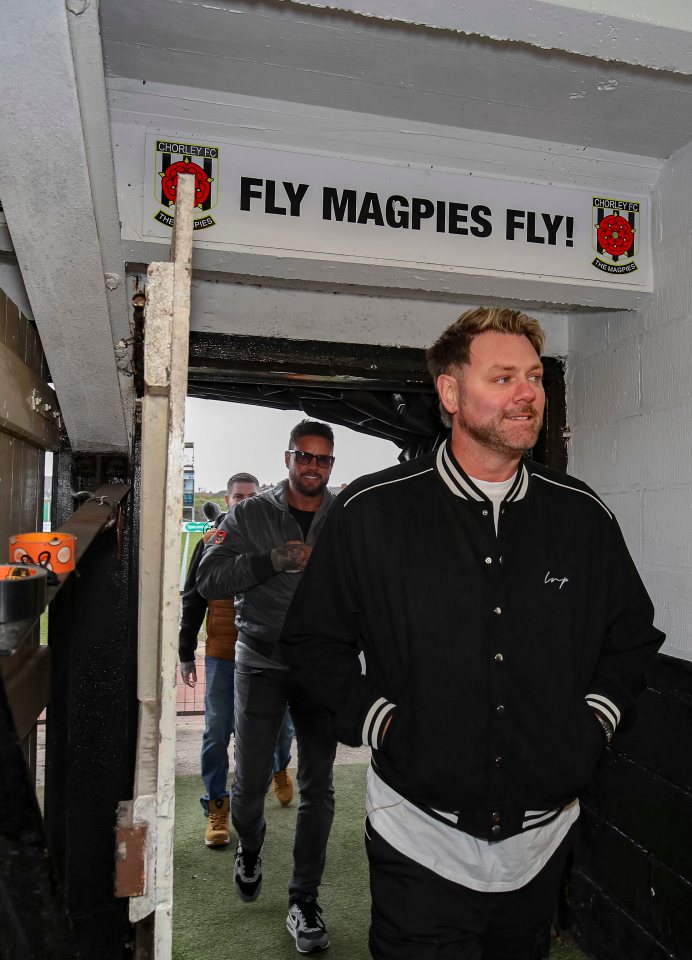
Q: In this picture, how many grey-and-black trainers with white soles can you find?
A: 2